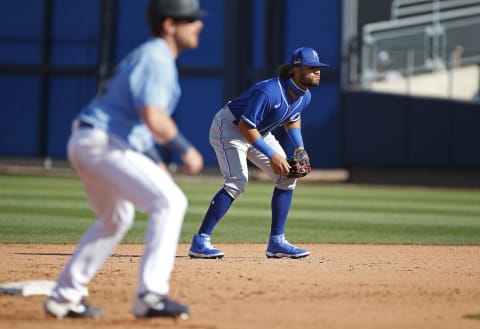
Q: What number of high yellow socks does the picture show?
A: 0